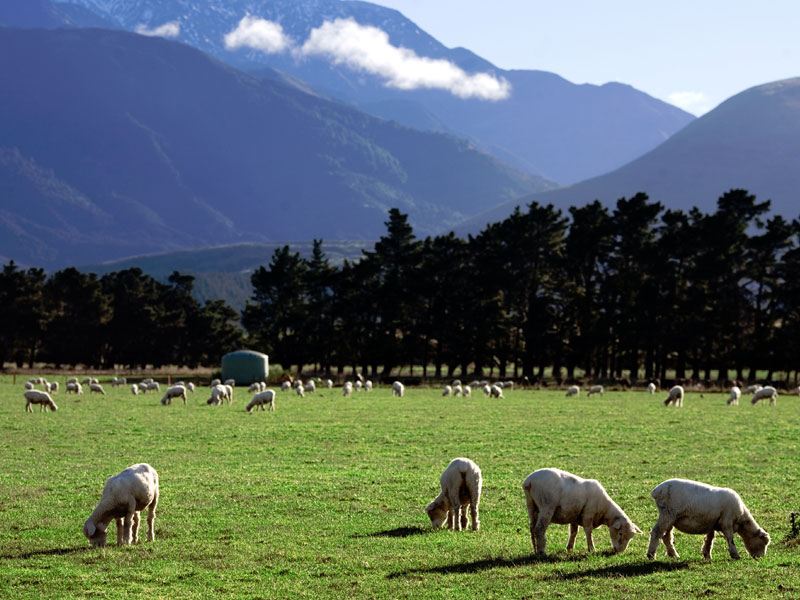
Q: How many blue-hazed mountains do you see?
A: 3